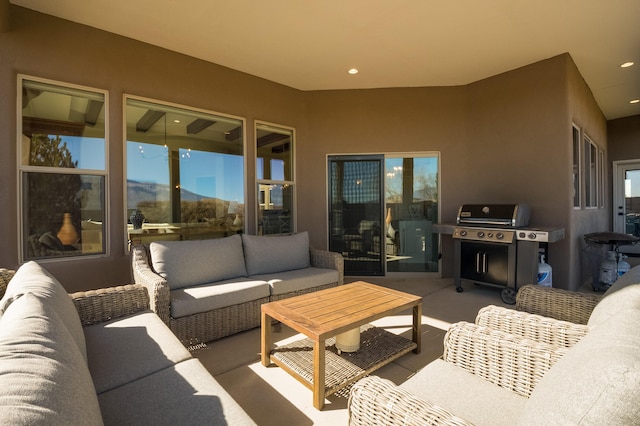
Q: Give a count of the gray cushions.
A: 11